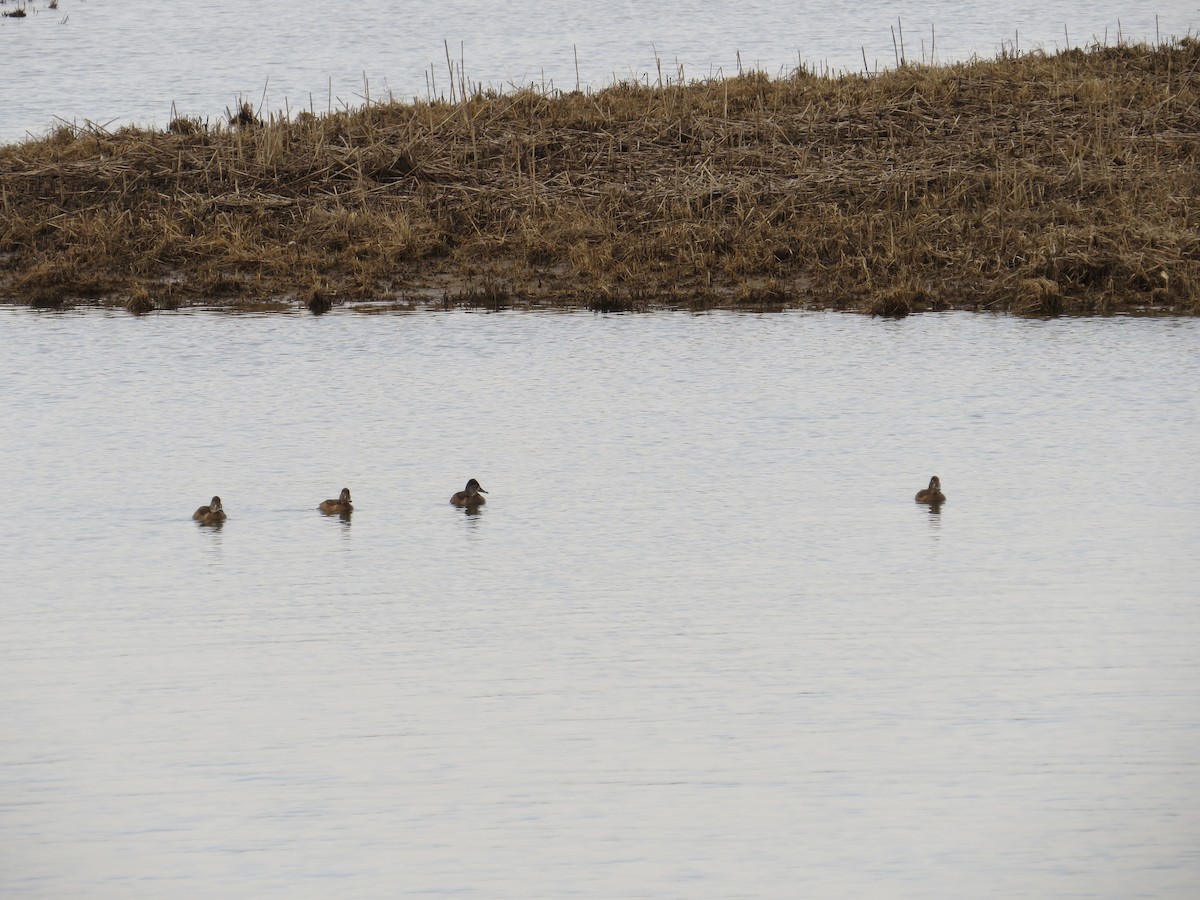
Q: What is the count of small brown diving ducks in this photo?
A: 4